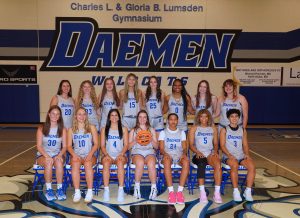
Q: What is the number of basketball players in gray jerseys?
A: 15